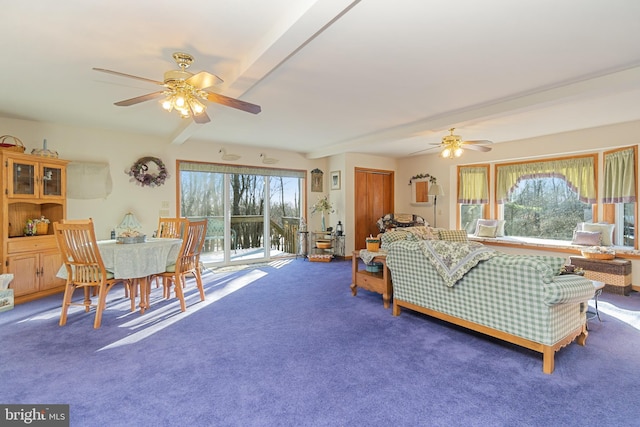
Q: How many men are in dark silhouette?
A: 0